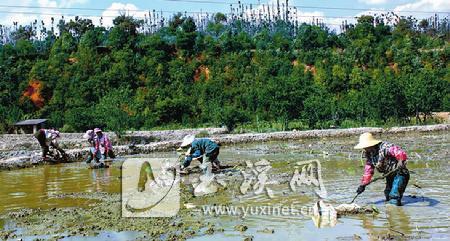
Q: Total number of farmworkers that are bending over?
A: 5